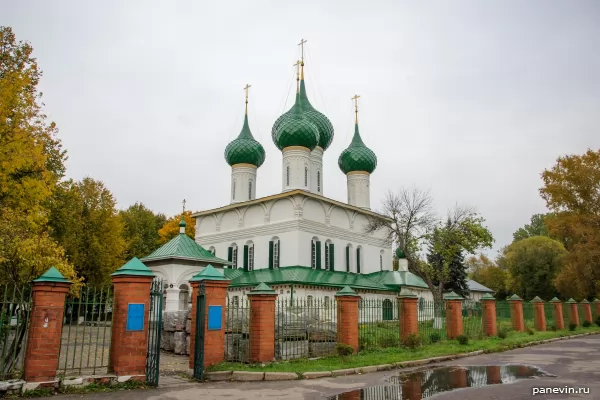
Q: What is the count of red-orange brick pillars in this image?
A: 14